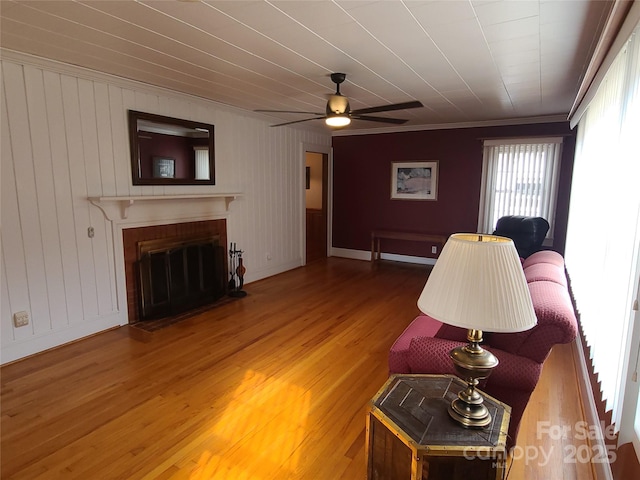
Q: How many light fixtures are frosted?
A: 1